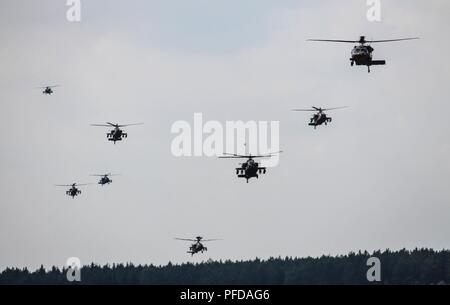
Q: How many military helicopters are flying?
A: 8